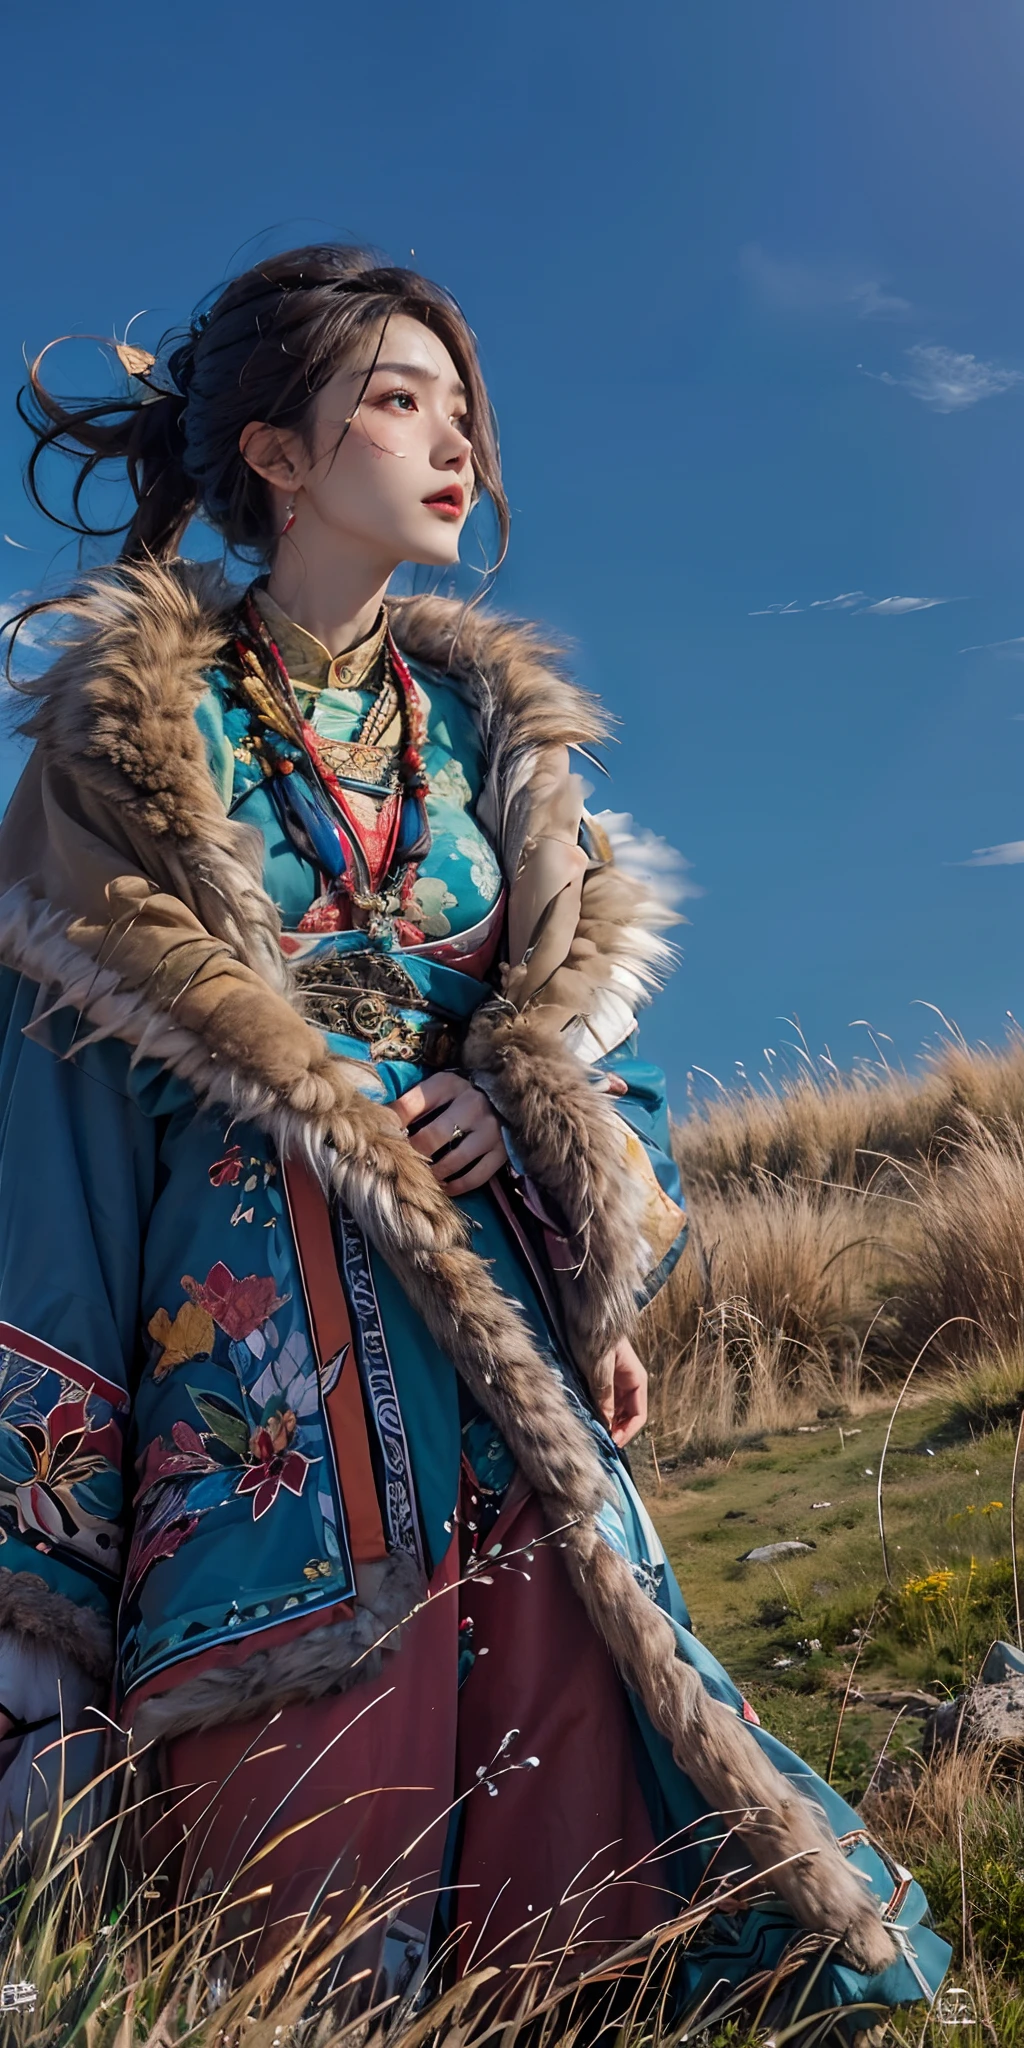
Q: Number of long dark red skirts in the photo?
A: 1